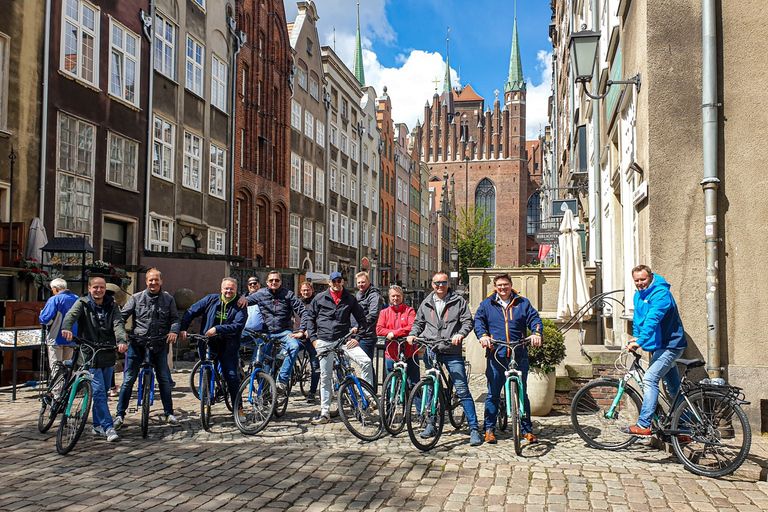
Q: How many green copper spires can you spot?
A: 3